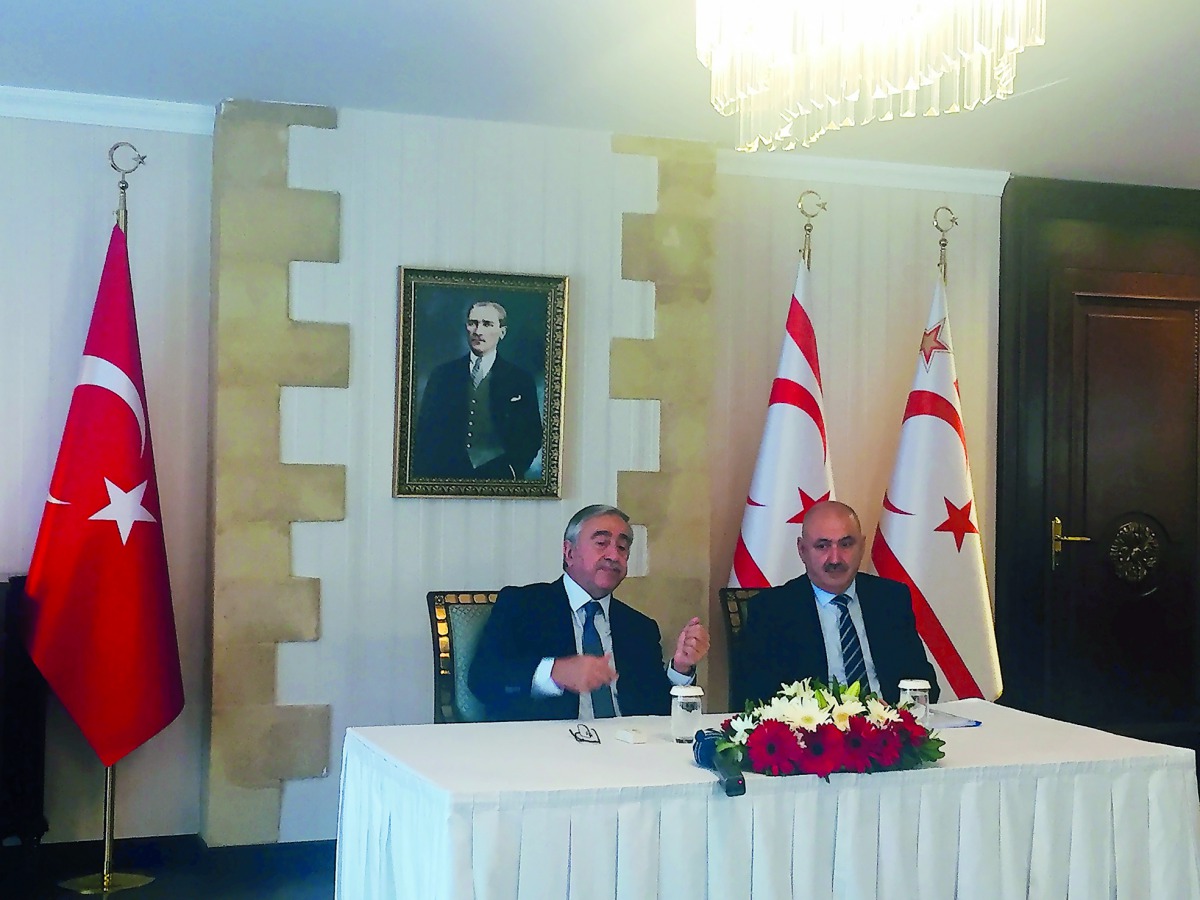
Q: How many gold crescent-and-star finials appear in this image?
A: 3